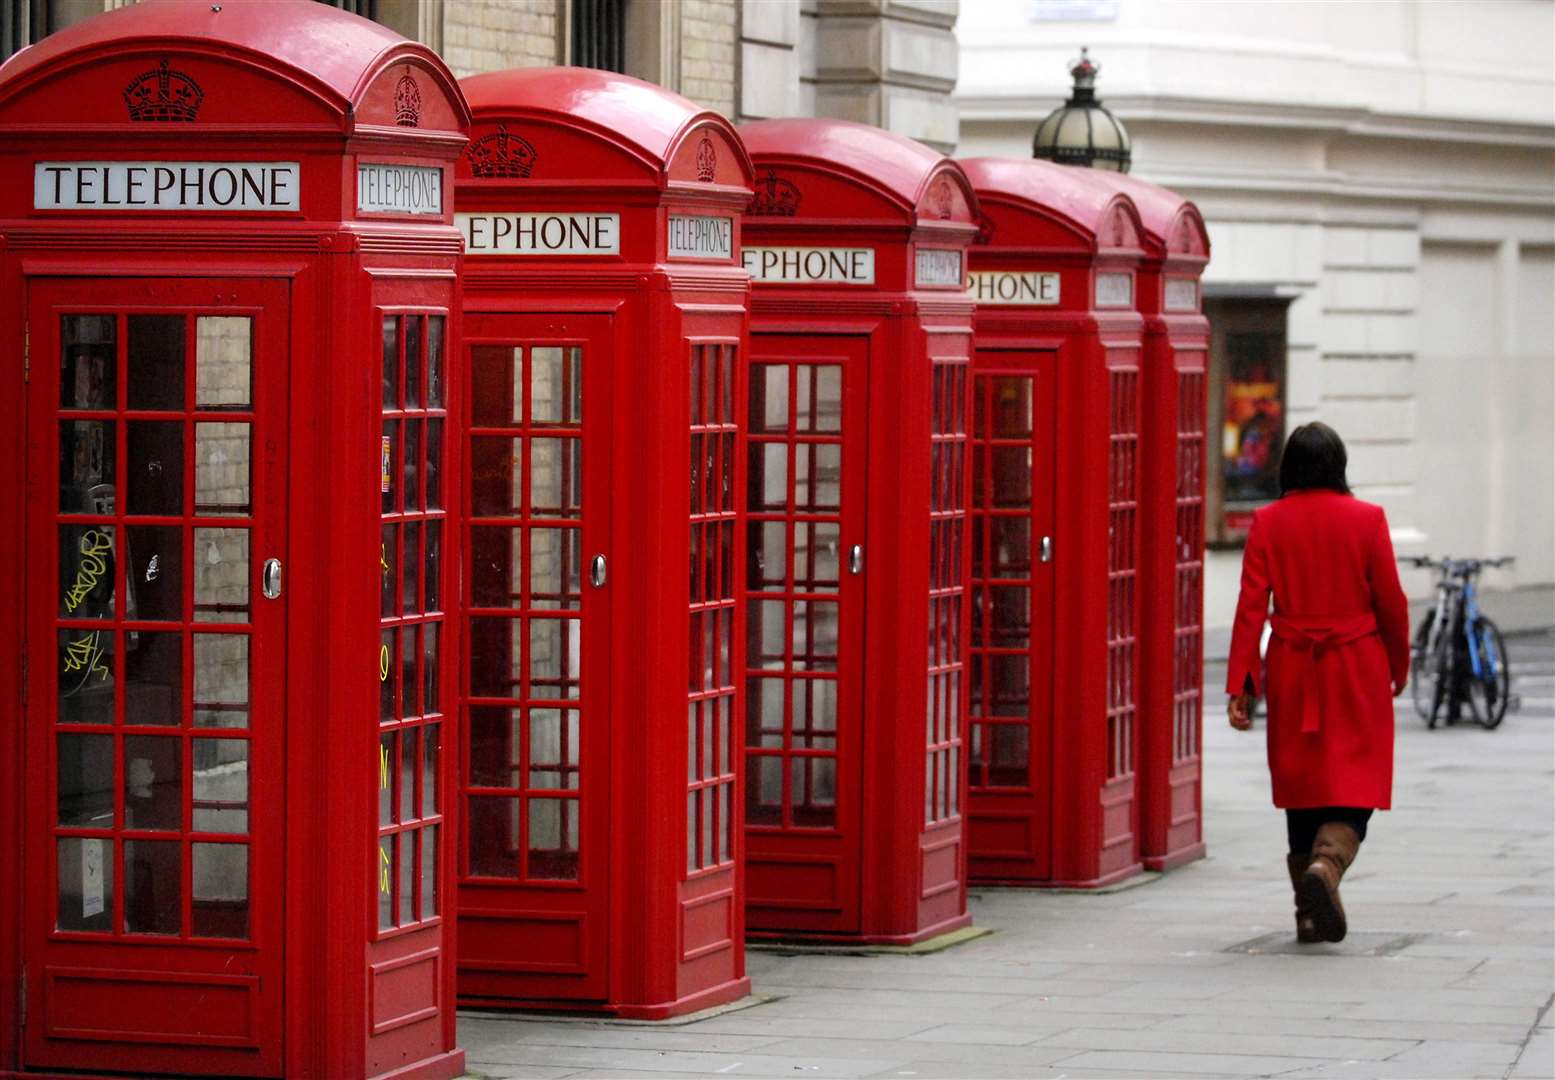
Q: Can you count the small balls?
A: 0